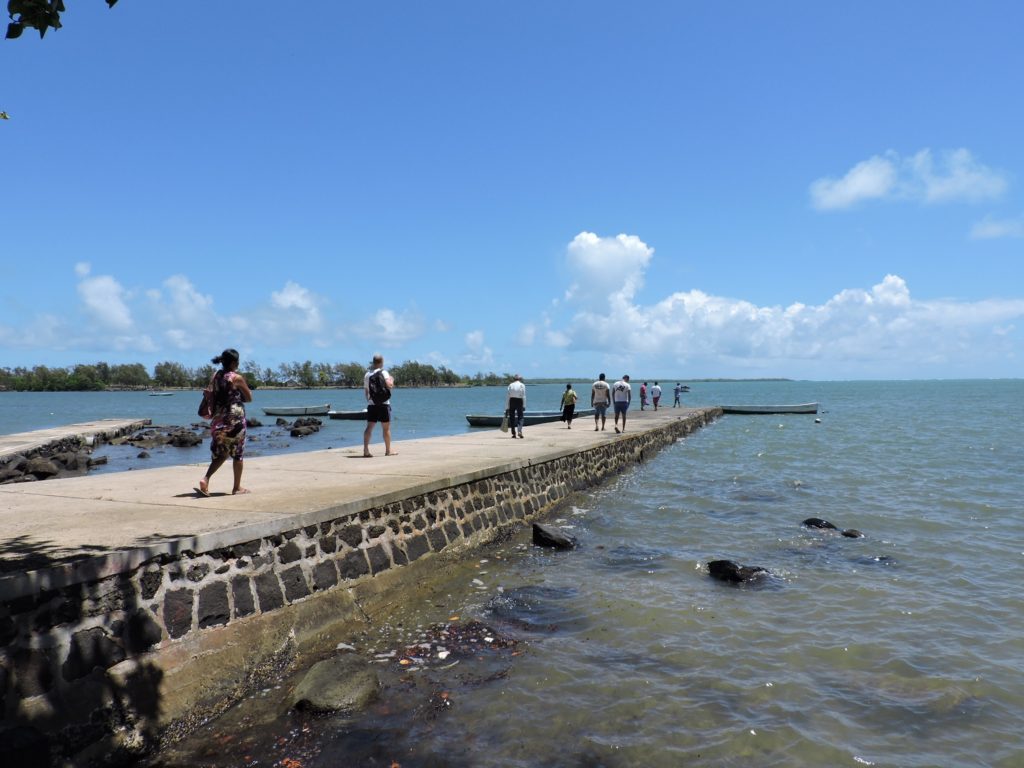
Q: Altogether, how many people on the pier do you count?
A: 9